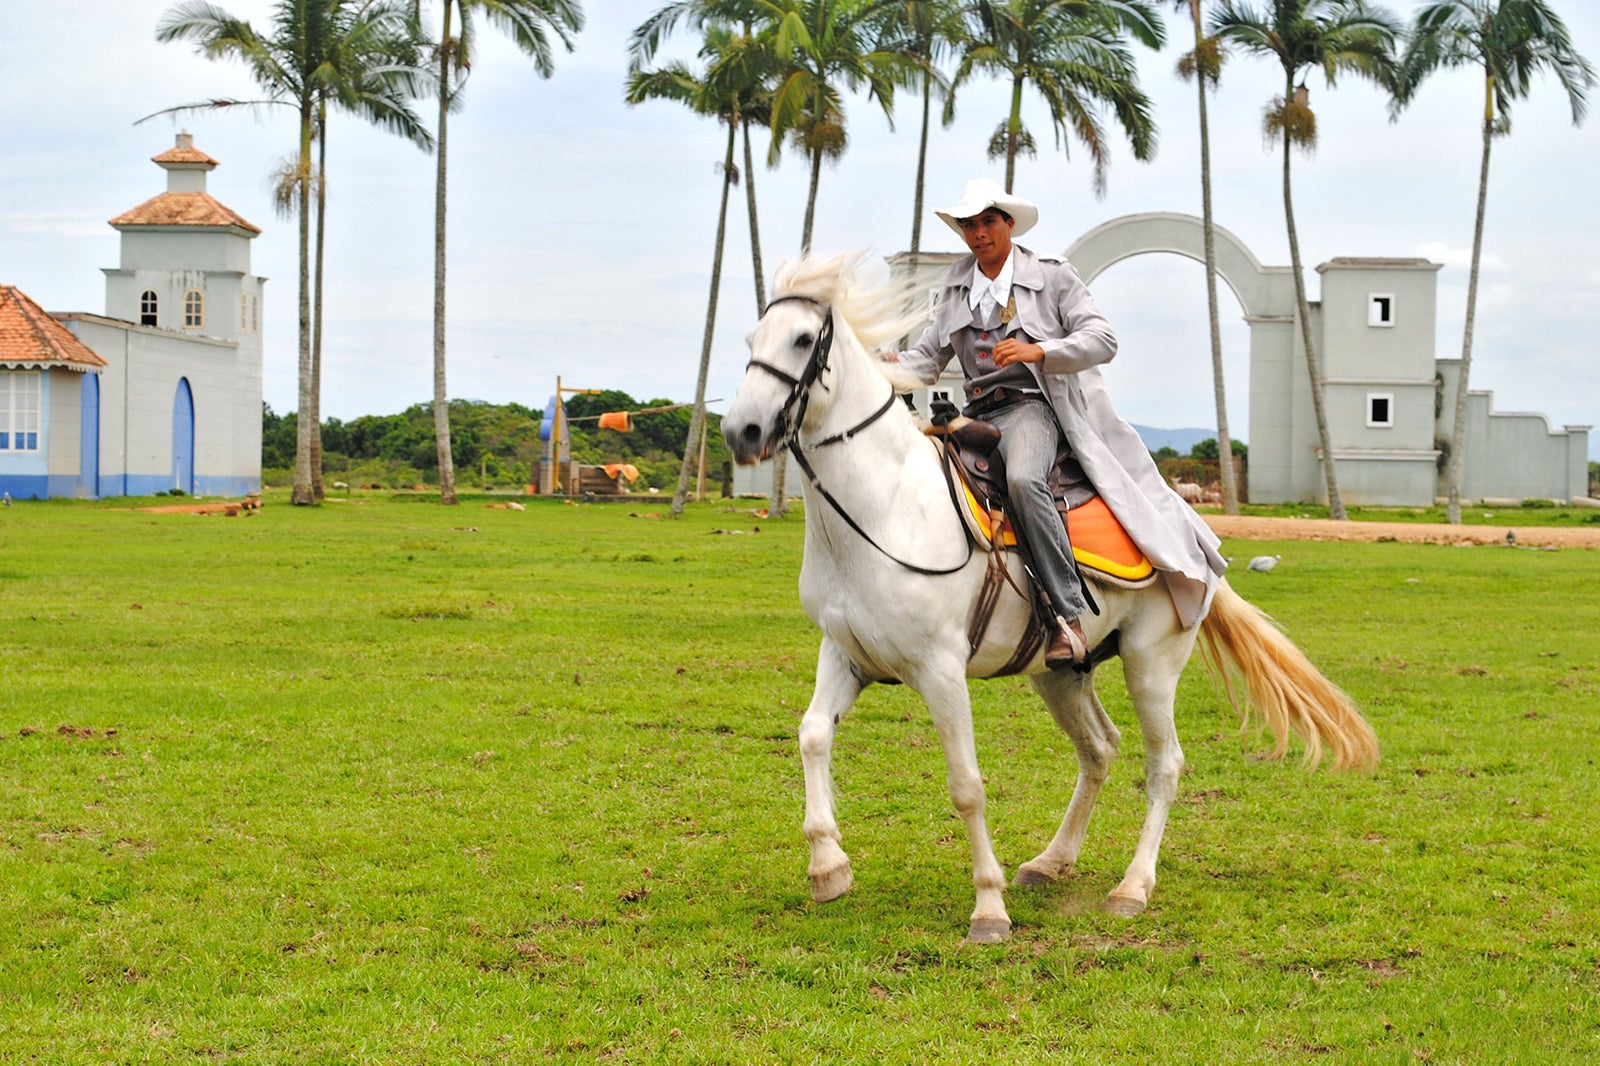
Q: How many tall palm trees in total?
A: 11